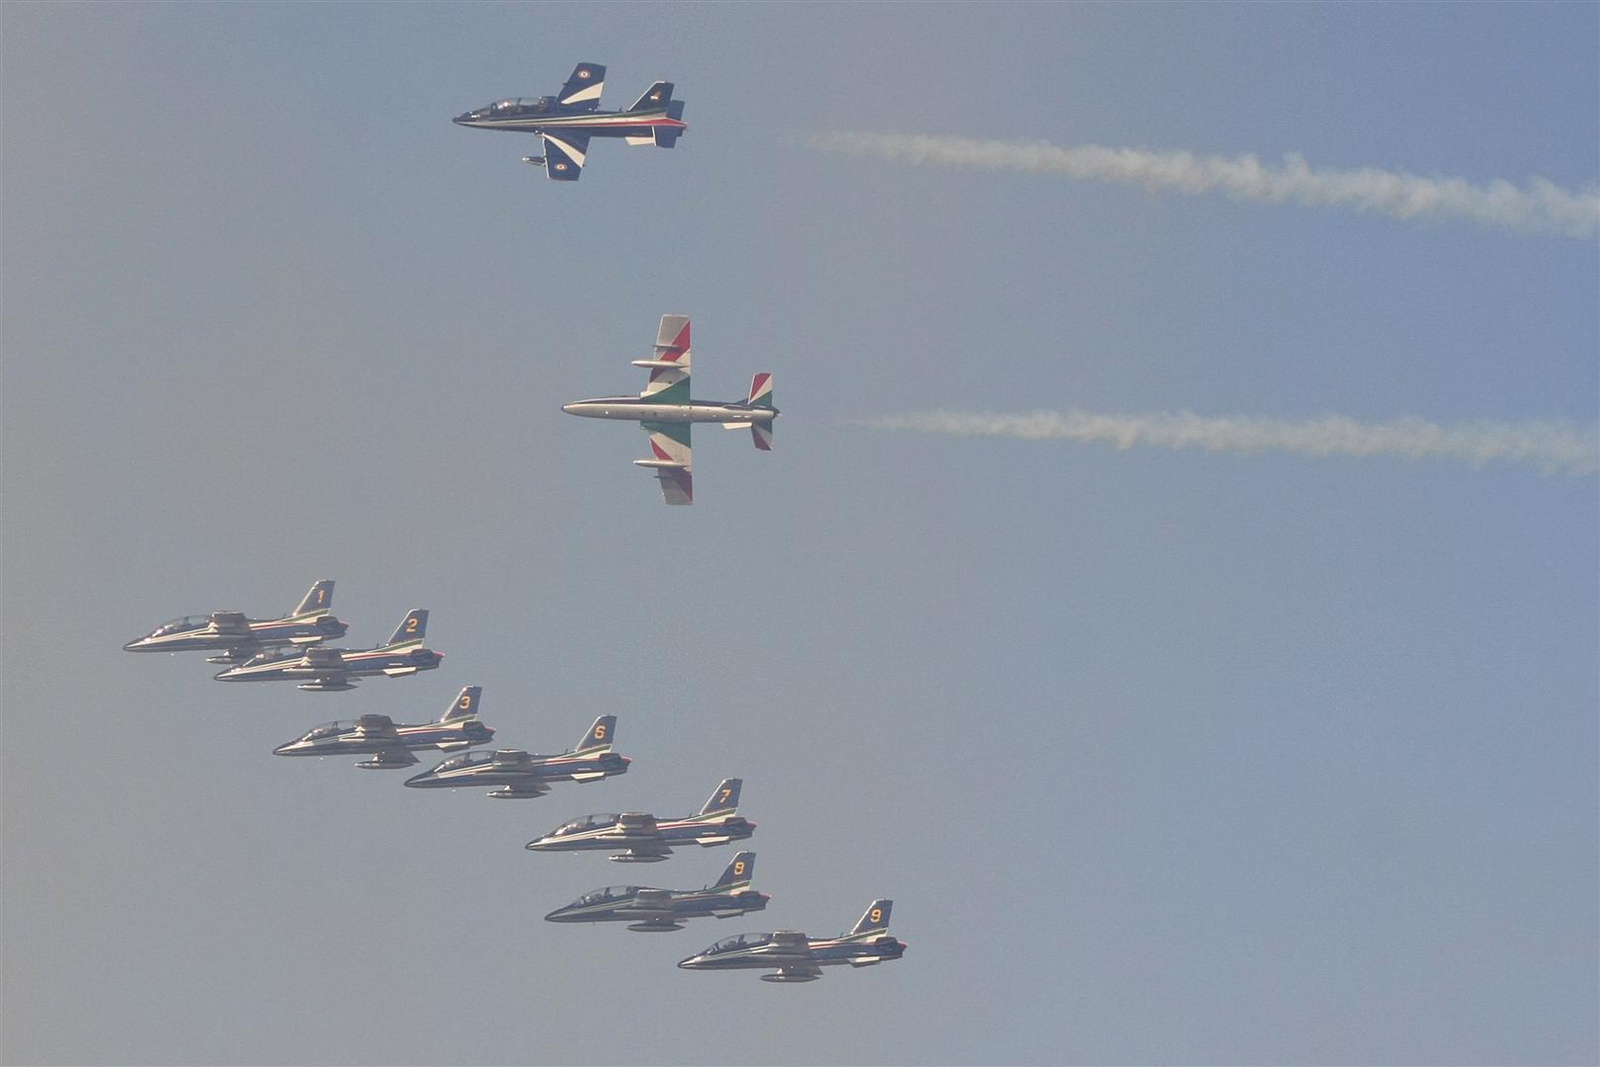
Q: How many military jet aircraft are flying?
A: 9